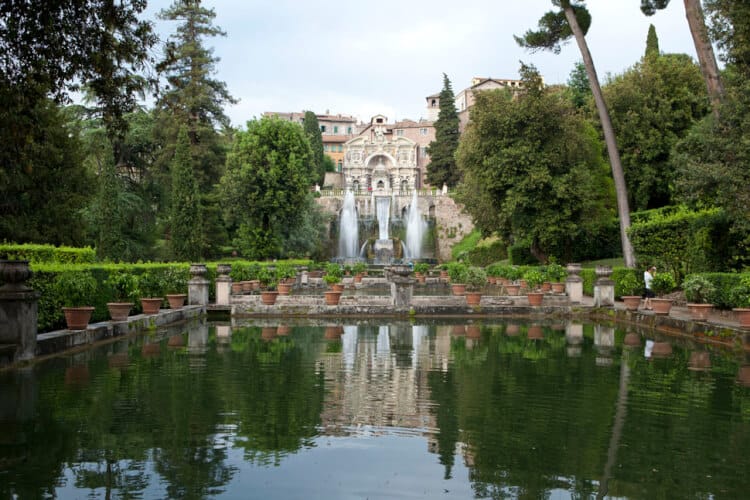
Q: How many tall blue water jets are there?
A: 2